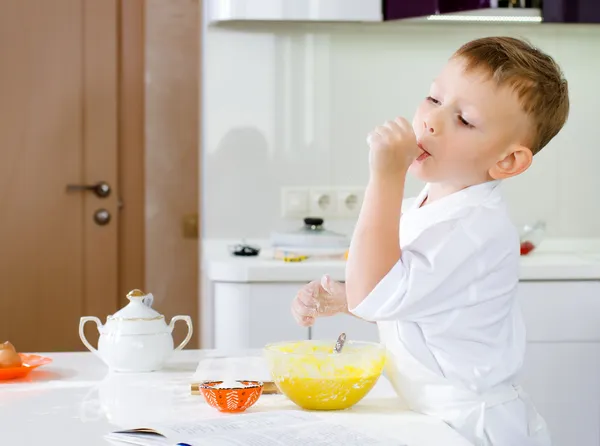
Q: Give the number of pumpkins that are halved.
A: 0